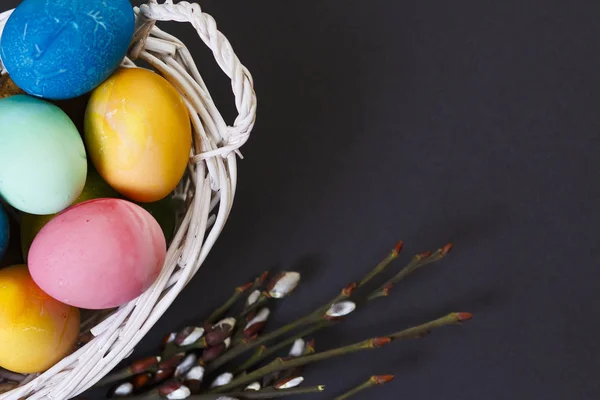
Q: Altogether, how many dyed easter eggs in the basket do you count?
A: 7